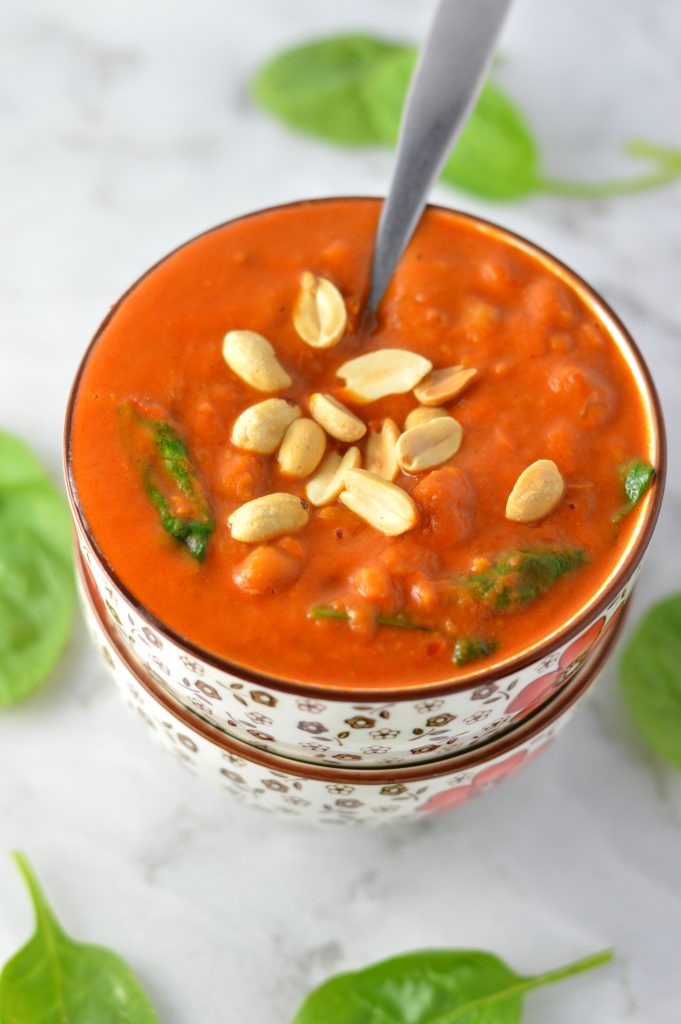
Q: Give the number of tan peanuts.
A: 14